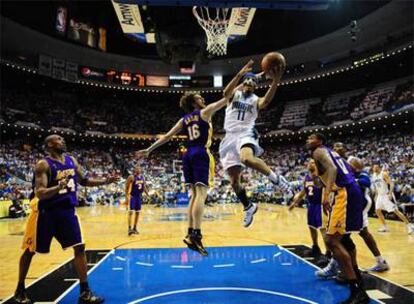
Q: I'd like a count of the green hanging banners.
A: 0